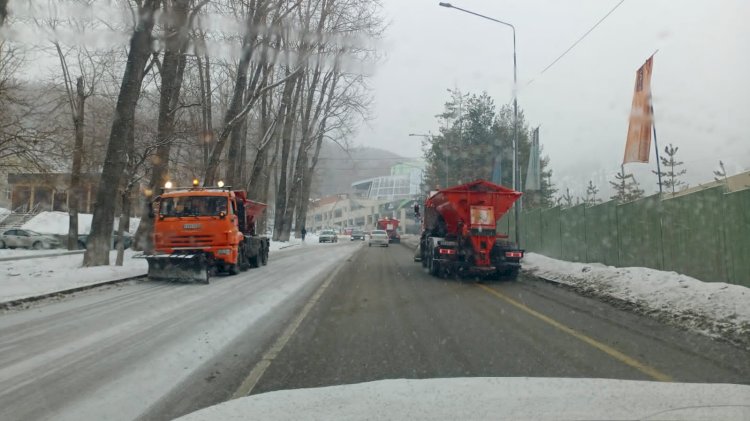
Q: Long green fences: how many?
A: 1